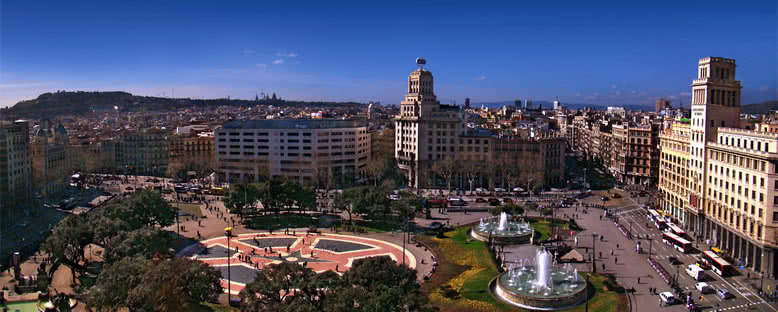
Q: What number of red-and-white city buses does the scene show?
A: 4